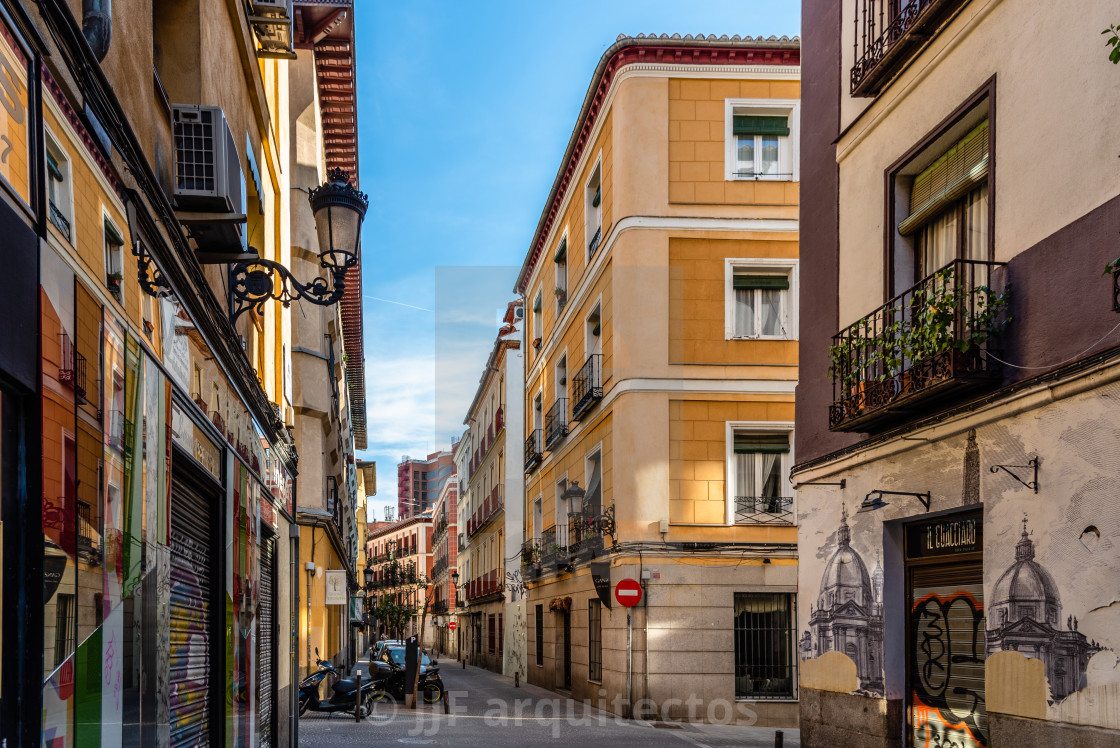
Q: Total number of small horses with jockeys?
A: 0